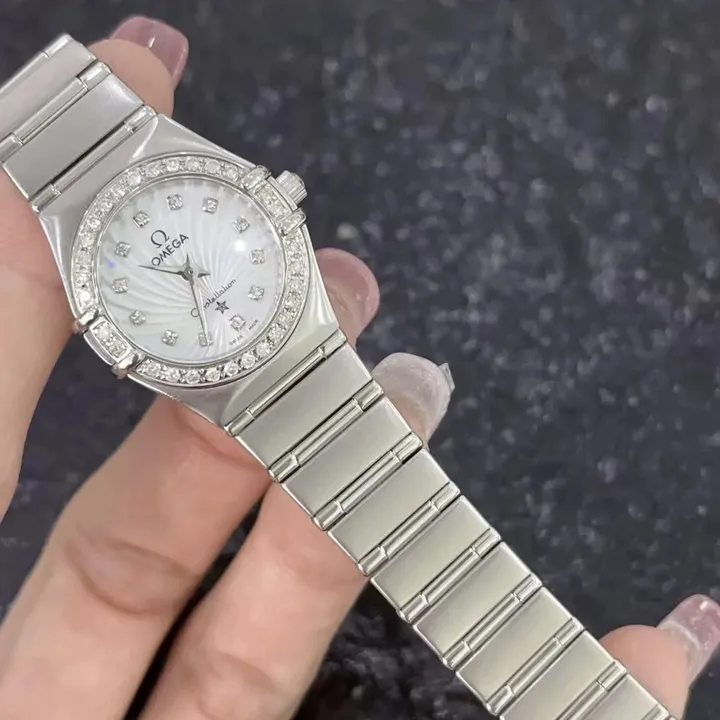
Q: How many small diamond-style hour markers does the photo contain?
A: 12